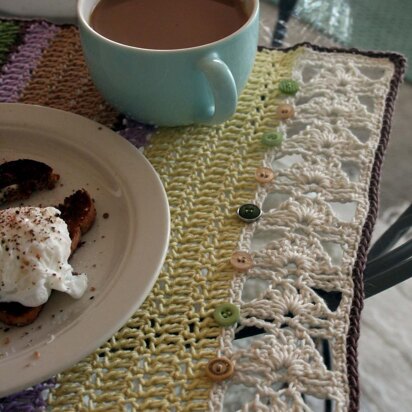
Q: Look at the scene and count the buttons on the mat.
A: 8